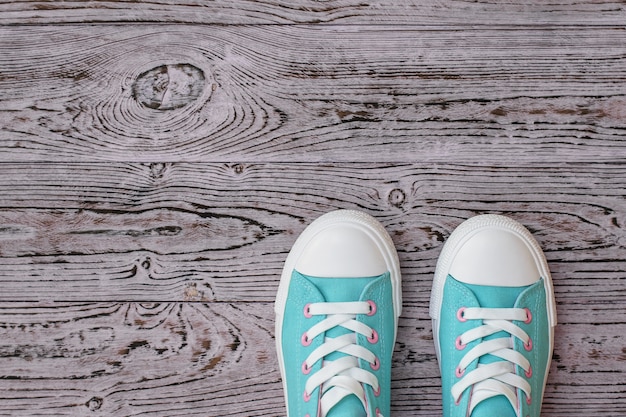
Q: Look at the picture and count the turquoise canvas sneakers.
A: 2